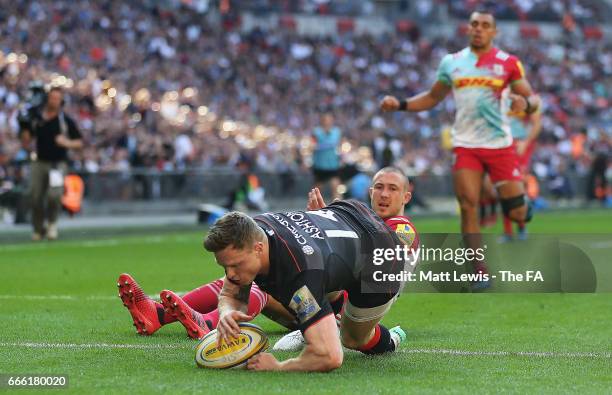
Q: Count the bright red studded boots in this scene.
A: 2